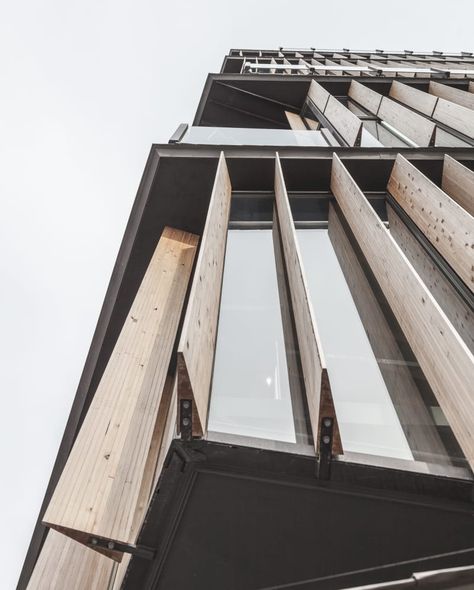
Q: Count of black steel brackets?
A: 3